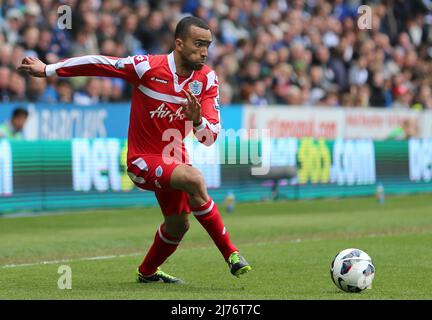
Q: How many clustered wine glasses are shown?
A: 0